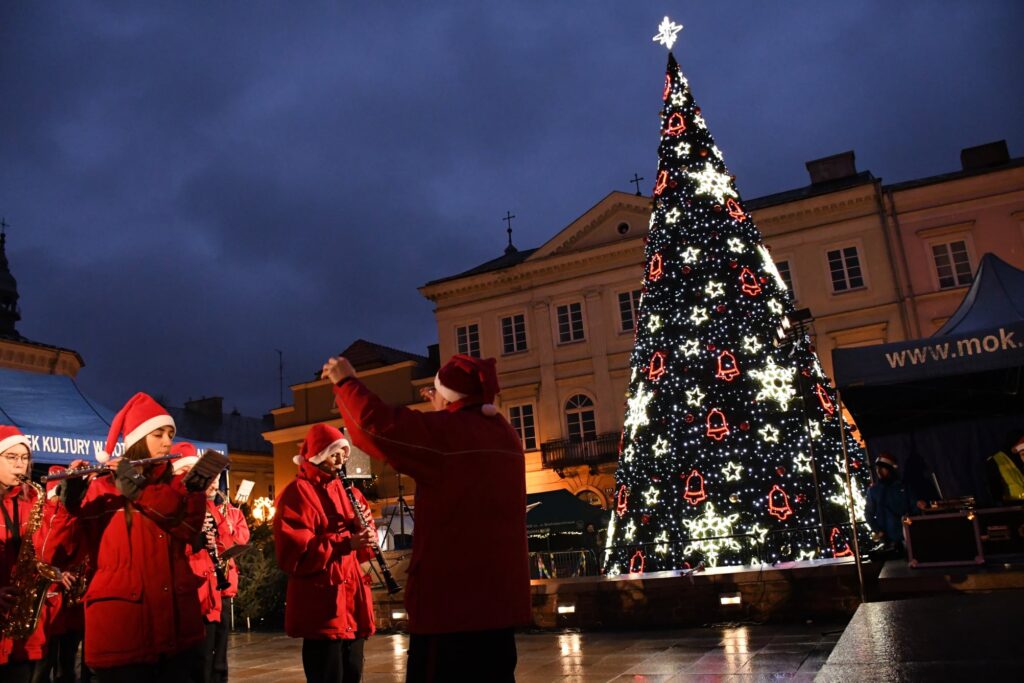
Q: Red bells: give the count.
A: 15